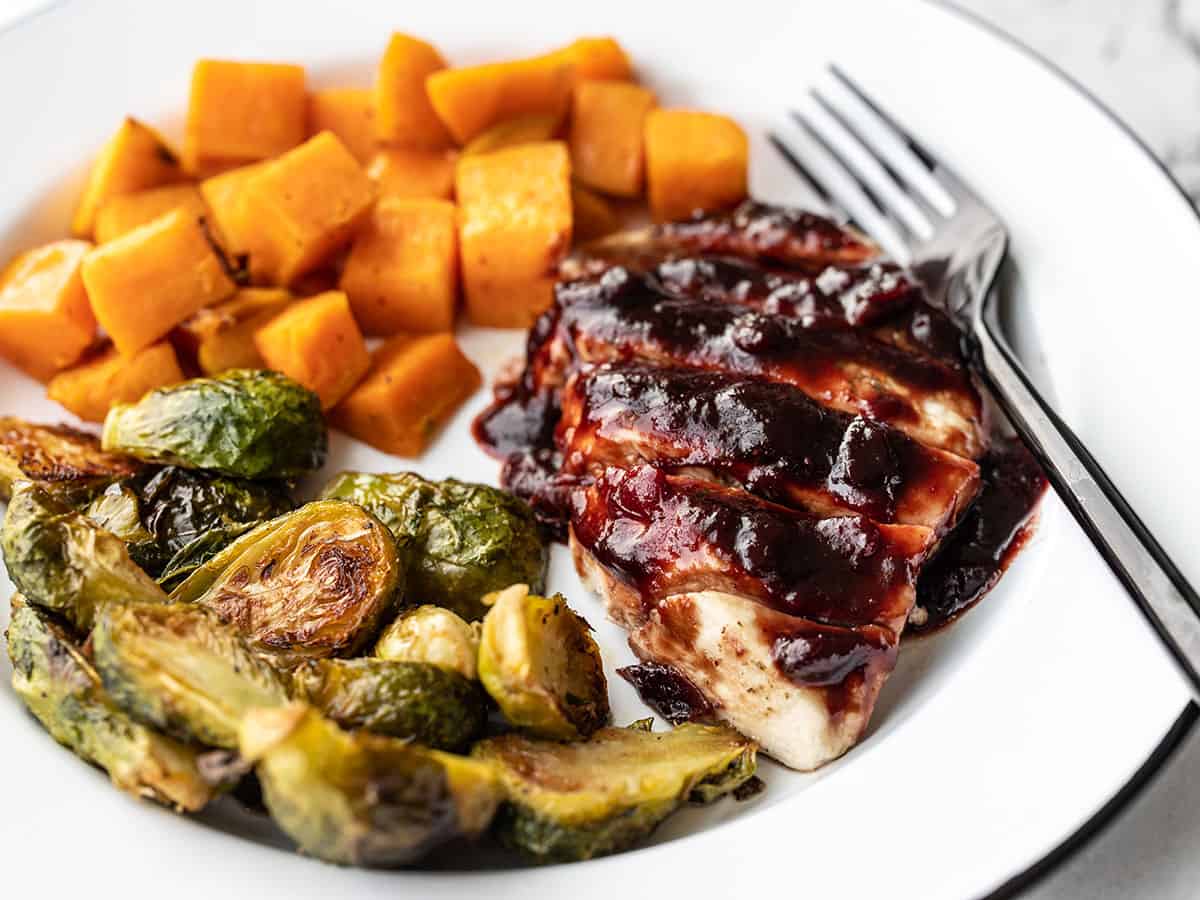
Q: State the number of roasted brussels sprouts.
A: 13